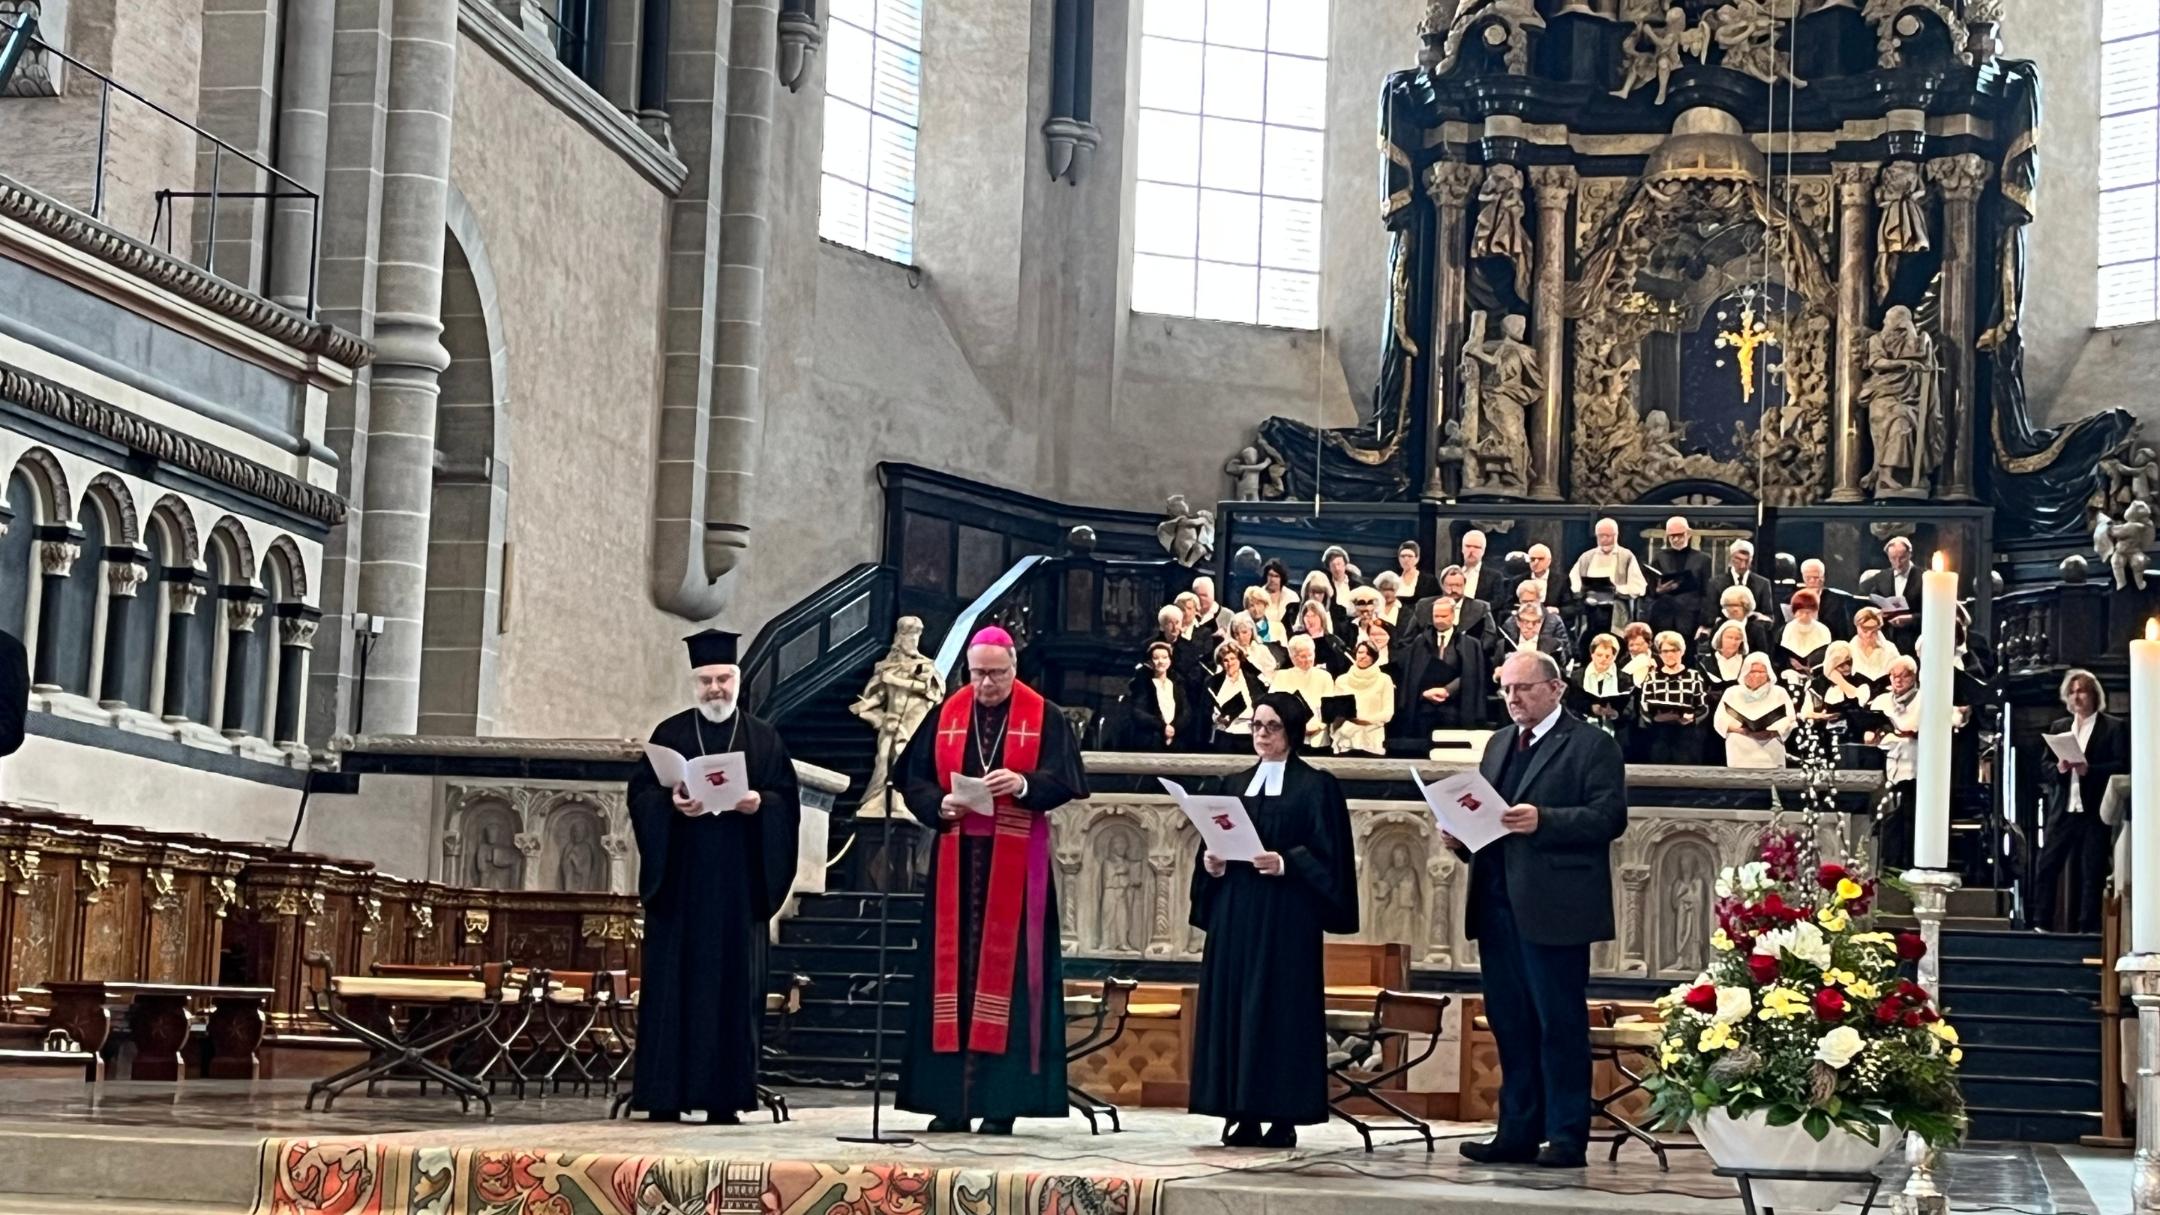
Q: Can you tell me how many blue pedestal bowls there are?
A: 0